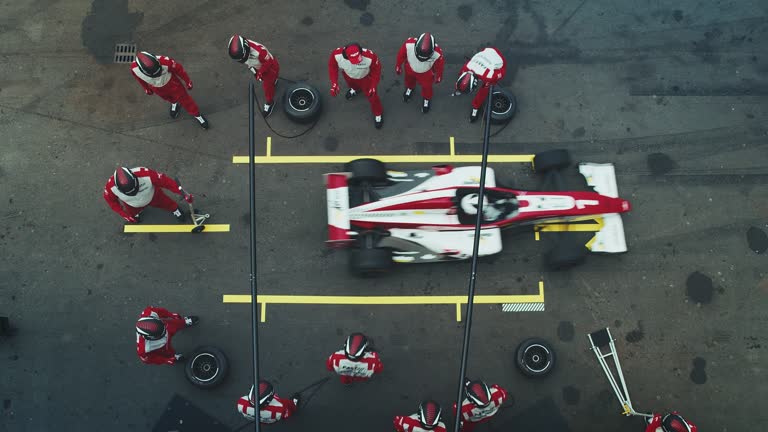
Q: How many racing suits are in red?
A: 12